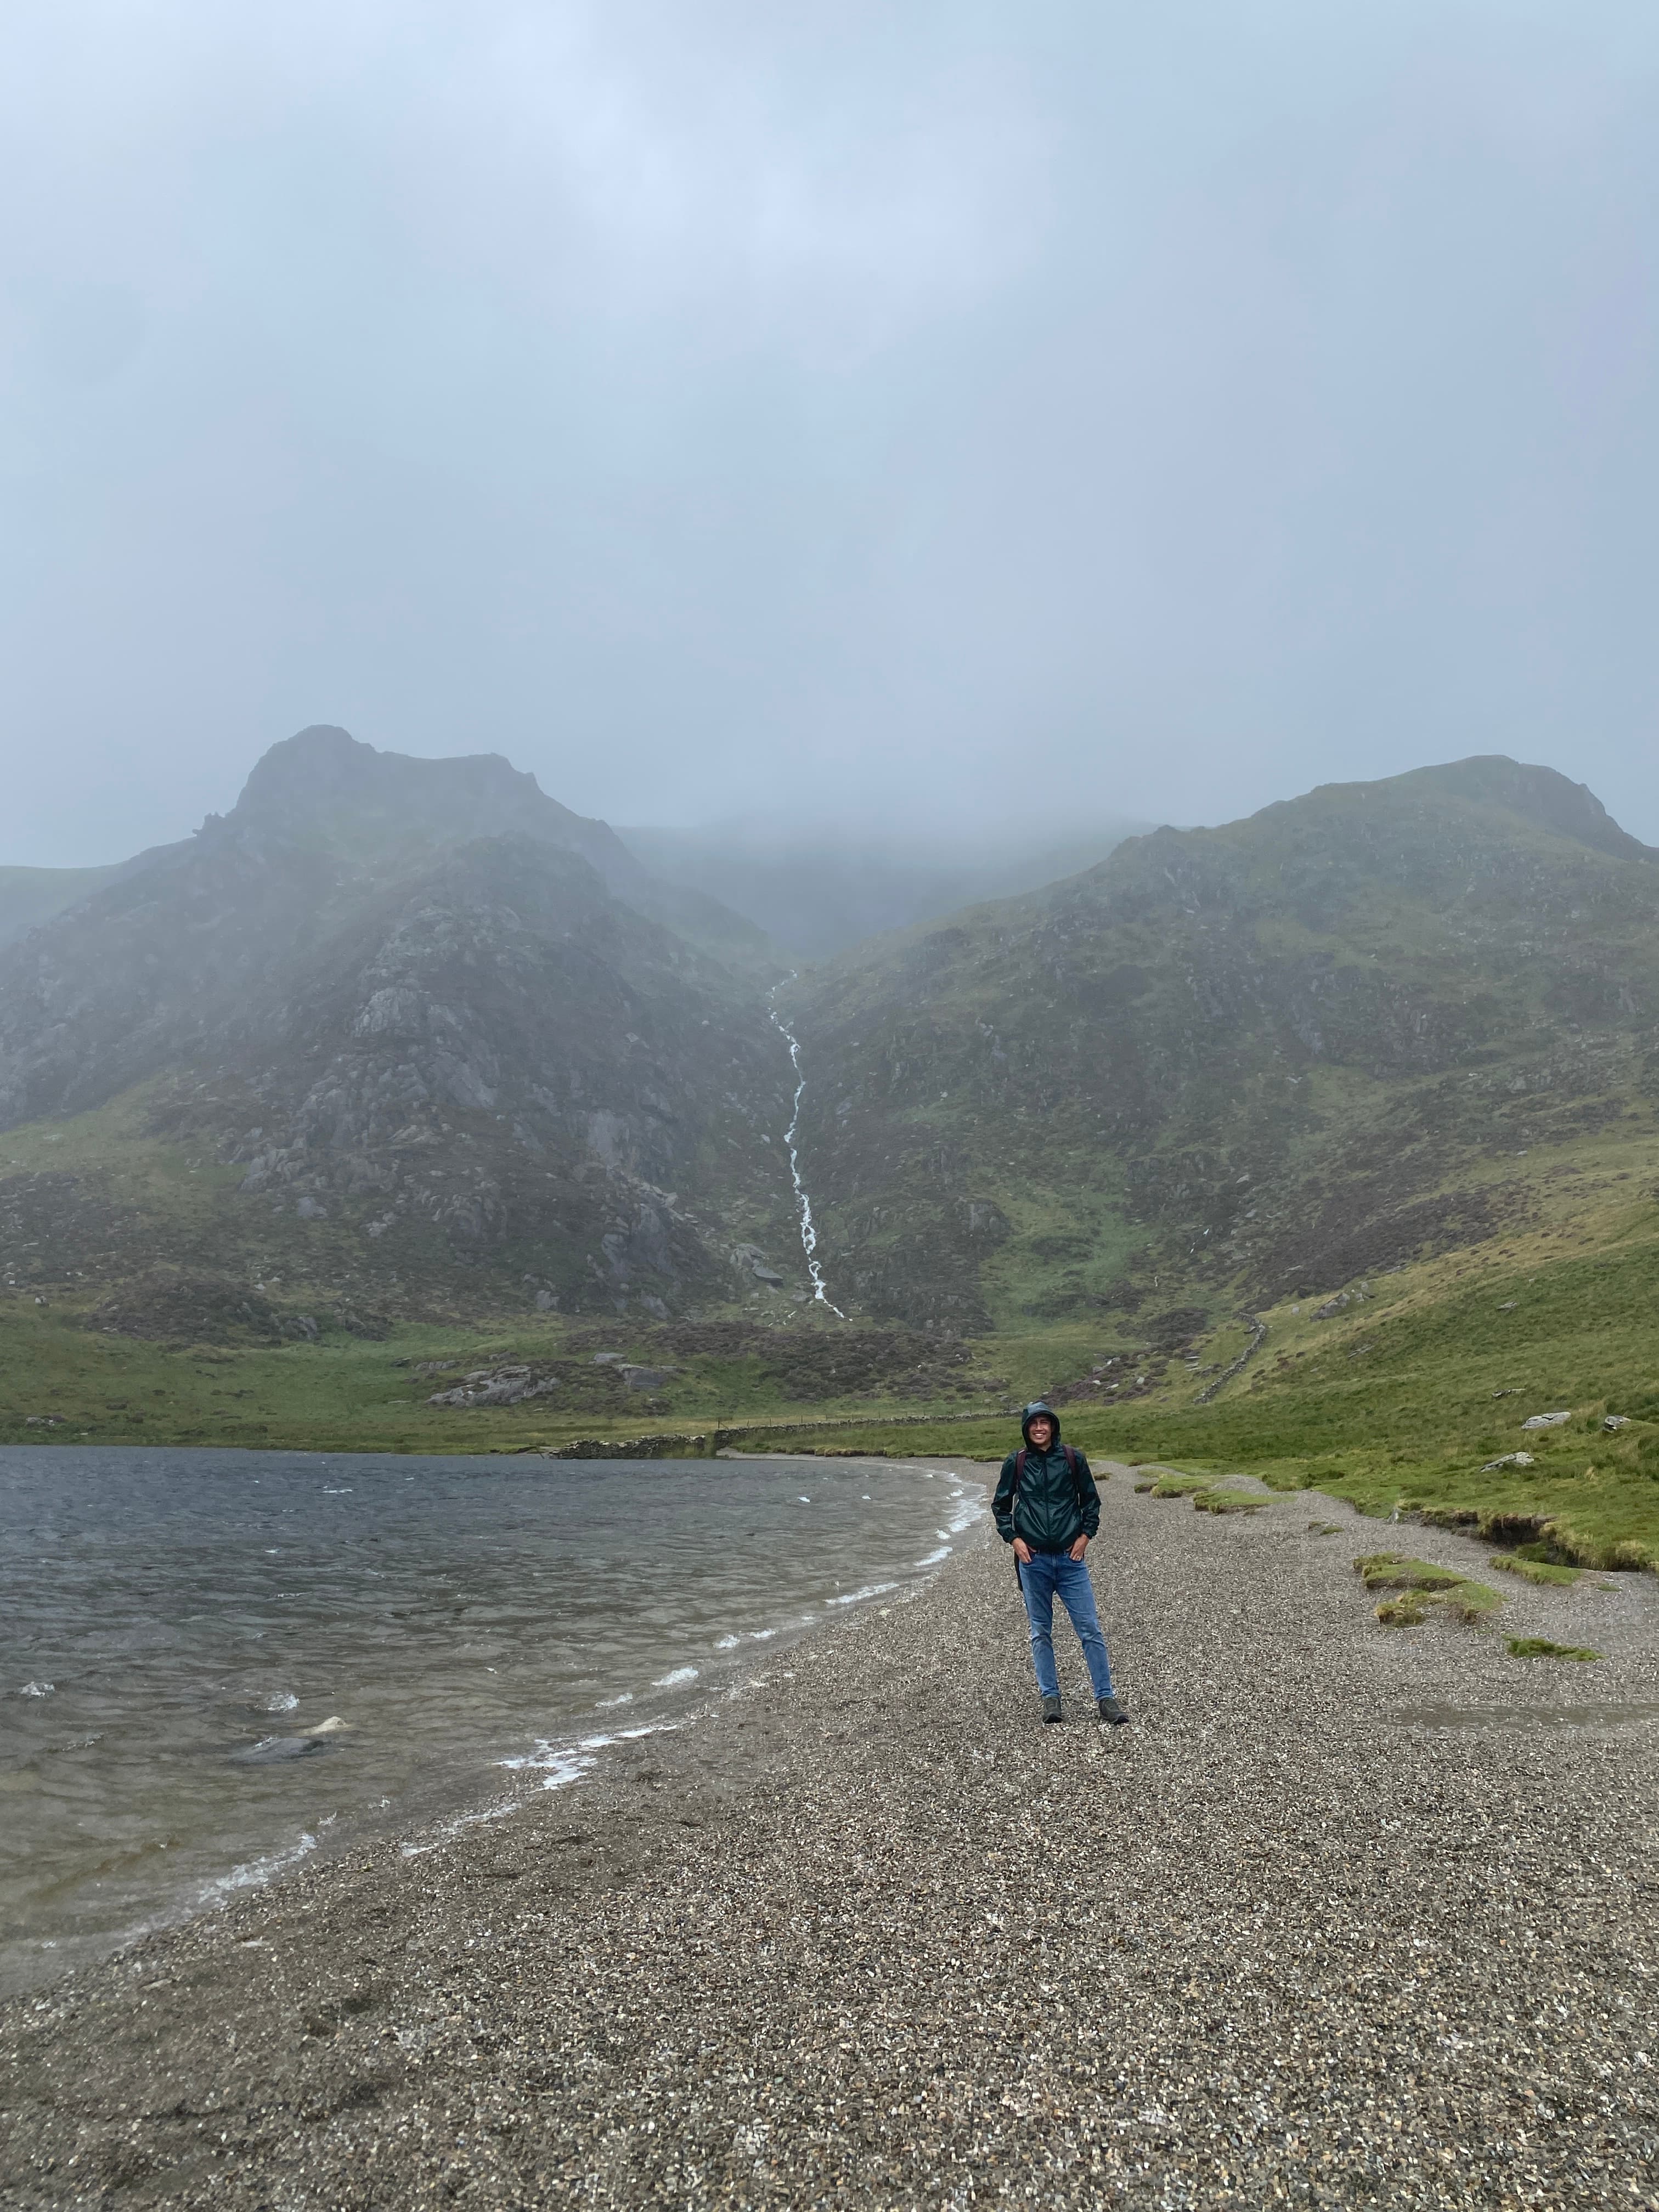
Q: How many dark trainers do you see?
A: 2